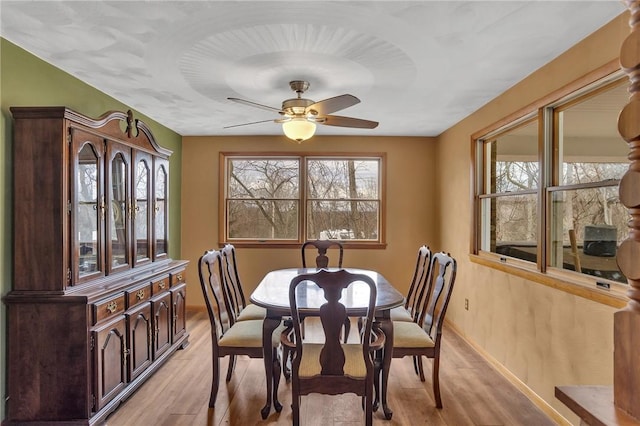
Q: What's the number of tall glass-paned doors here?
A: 4